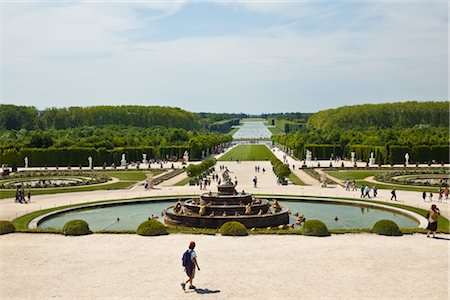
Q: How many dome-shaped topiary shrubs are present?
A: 6